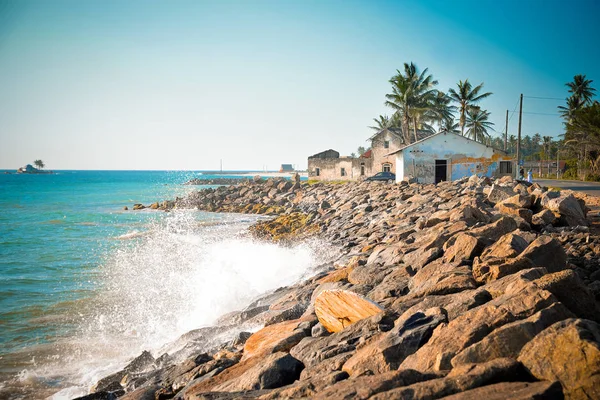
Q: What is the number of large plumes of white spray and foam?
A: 1